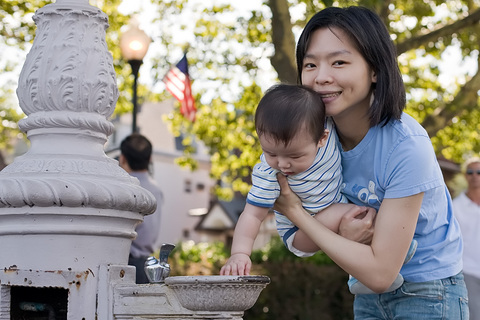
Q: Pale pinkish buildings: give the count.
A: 1